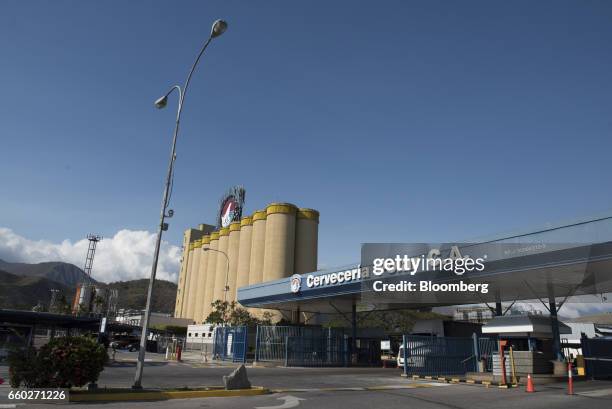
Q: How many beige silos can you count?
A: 10